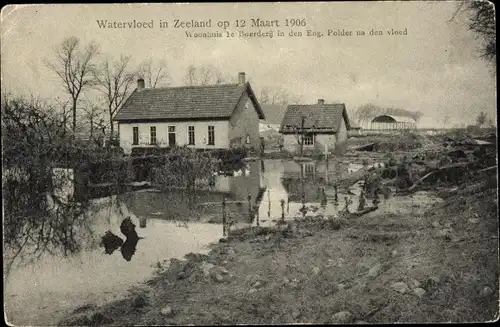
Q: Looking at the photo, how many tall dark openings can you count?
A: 5